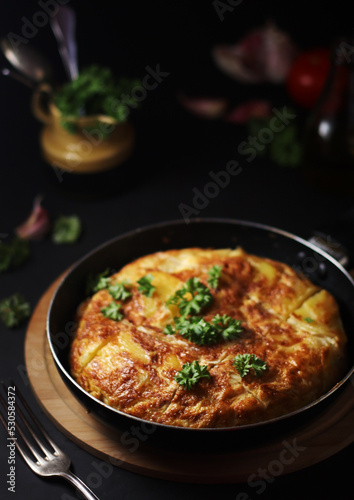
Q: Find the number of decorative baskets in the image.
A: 0